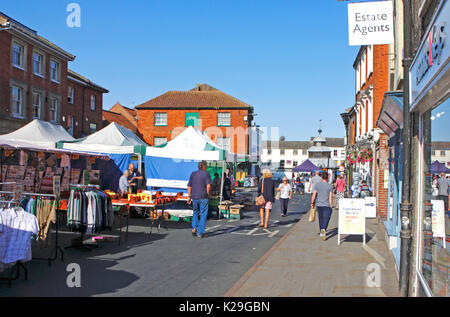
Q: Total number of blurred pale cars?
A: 0